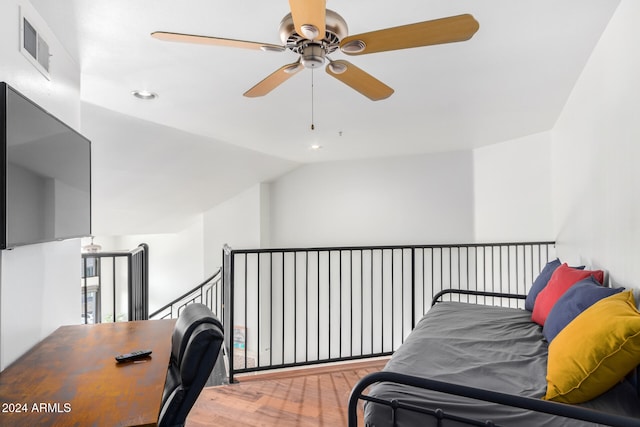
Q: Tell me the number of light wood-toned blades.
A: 5